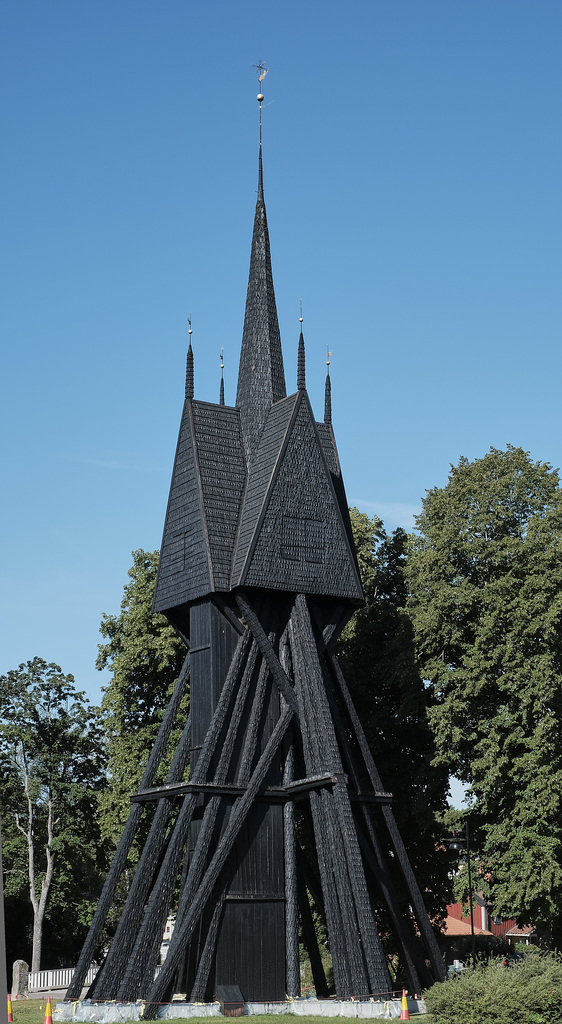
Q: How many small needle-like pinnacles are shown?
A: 4